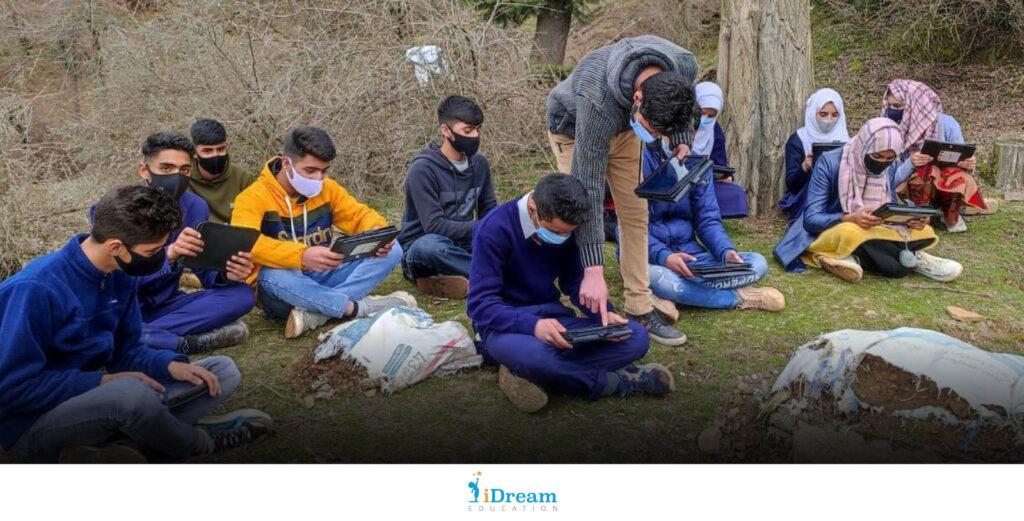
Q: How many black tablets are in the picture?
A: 10